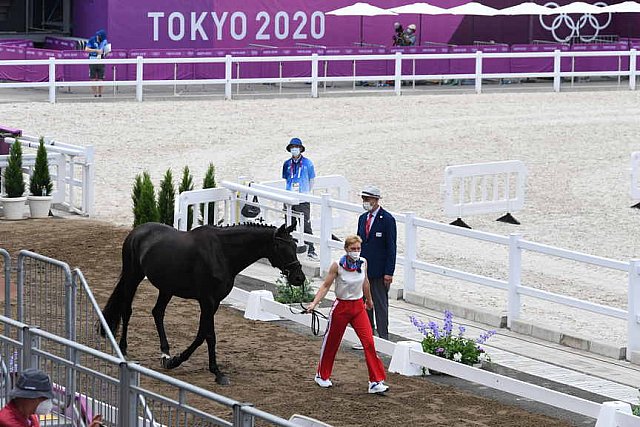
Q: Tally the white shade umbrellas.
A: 6